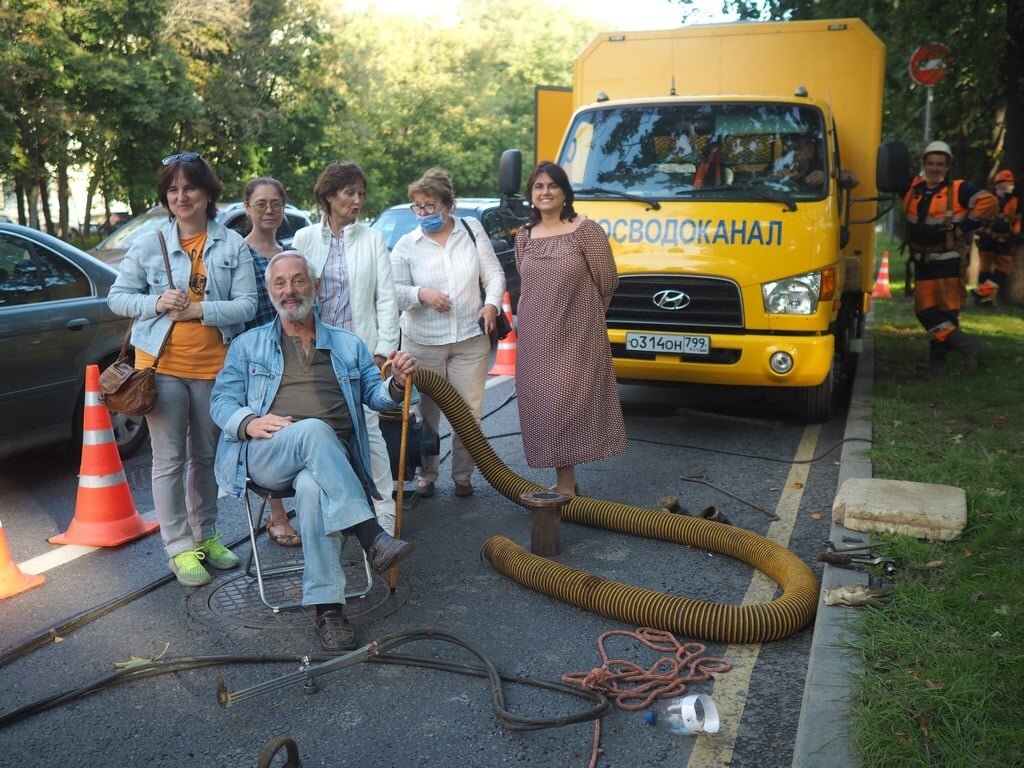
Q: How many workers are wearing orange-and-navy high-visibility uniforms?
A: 2